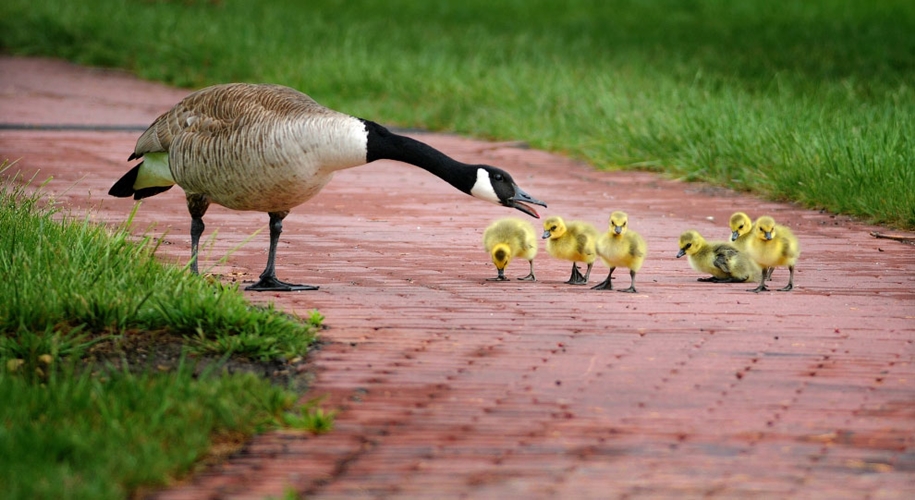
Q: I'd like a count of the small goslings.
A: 6